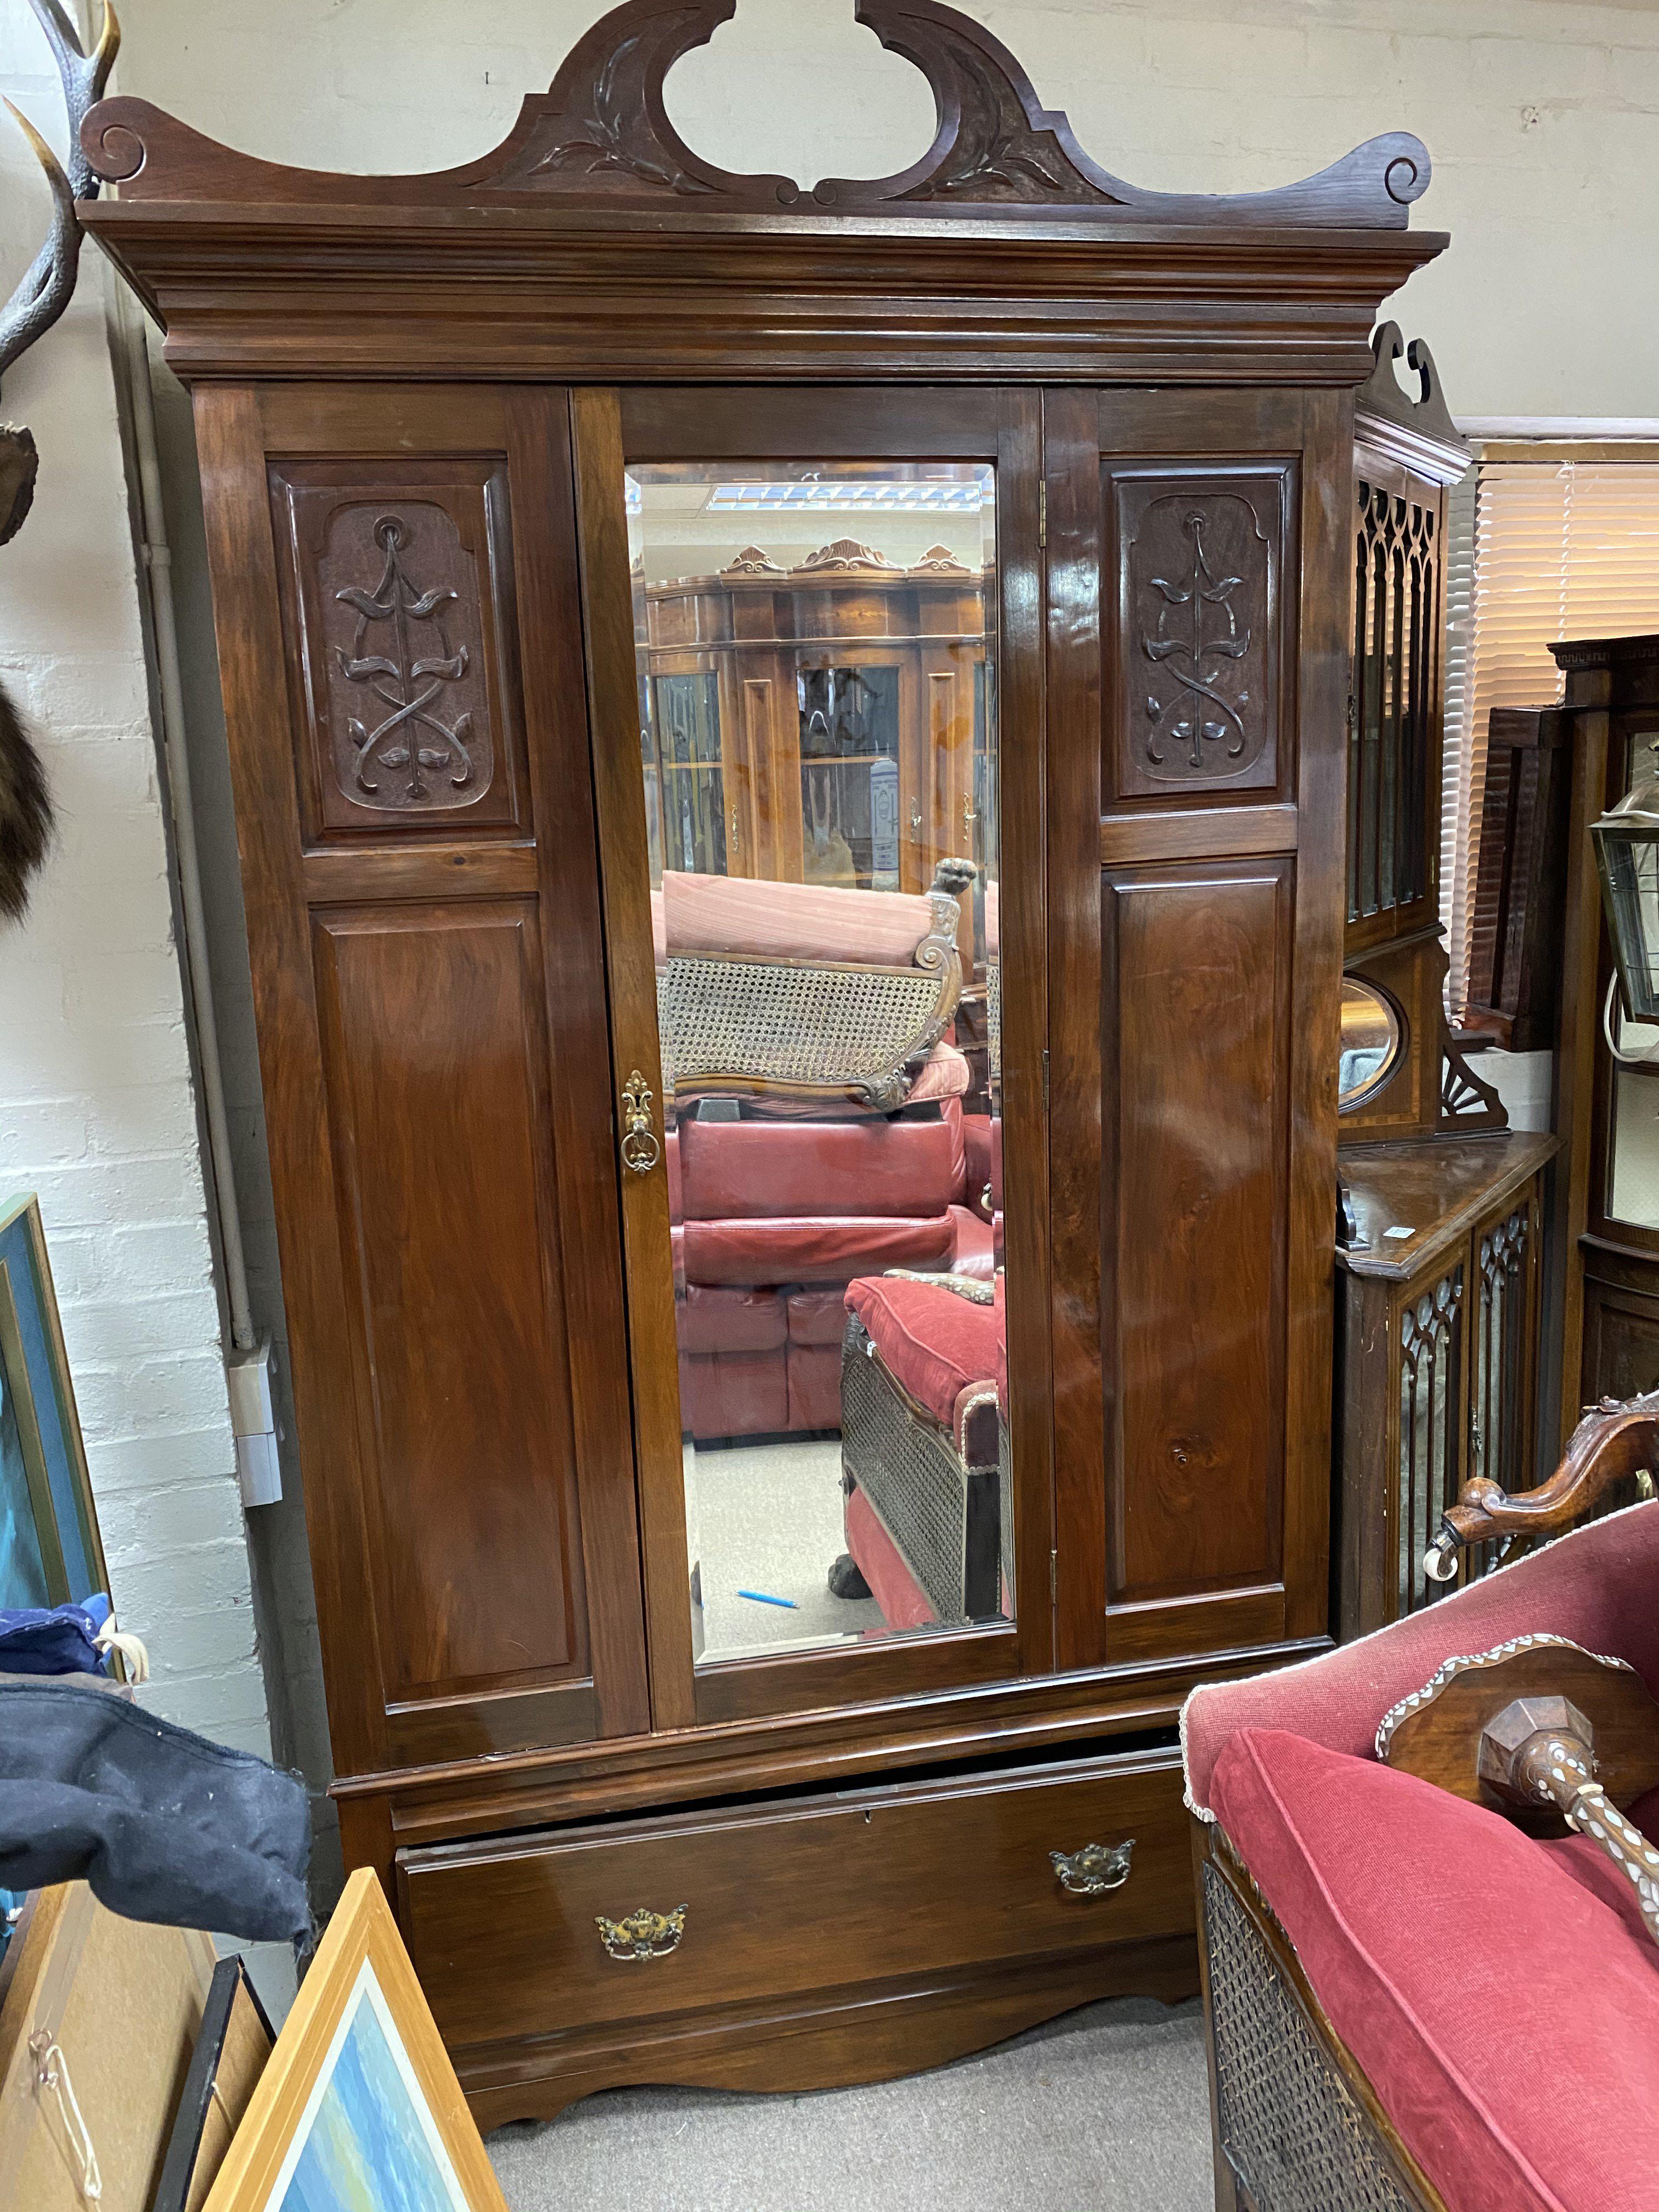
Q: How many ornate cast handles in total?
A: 3